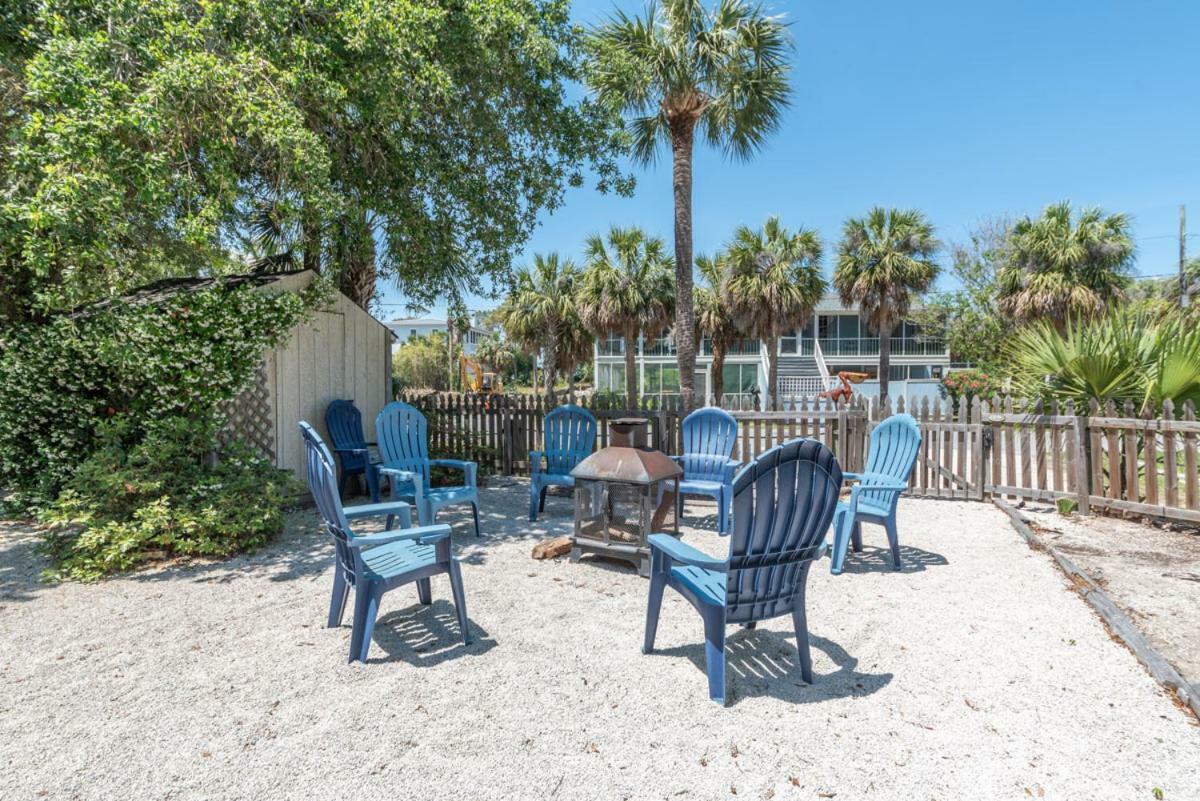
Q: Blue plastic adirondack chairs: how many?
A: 7